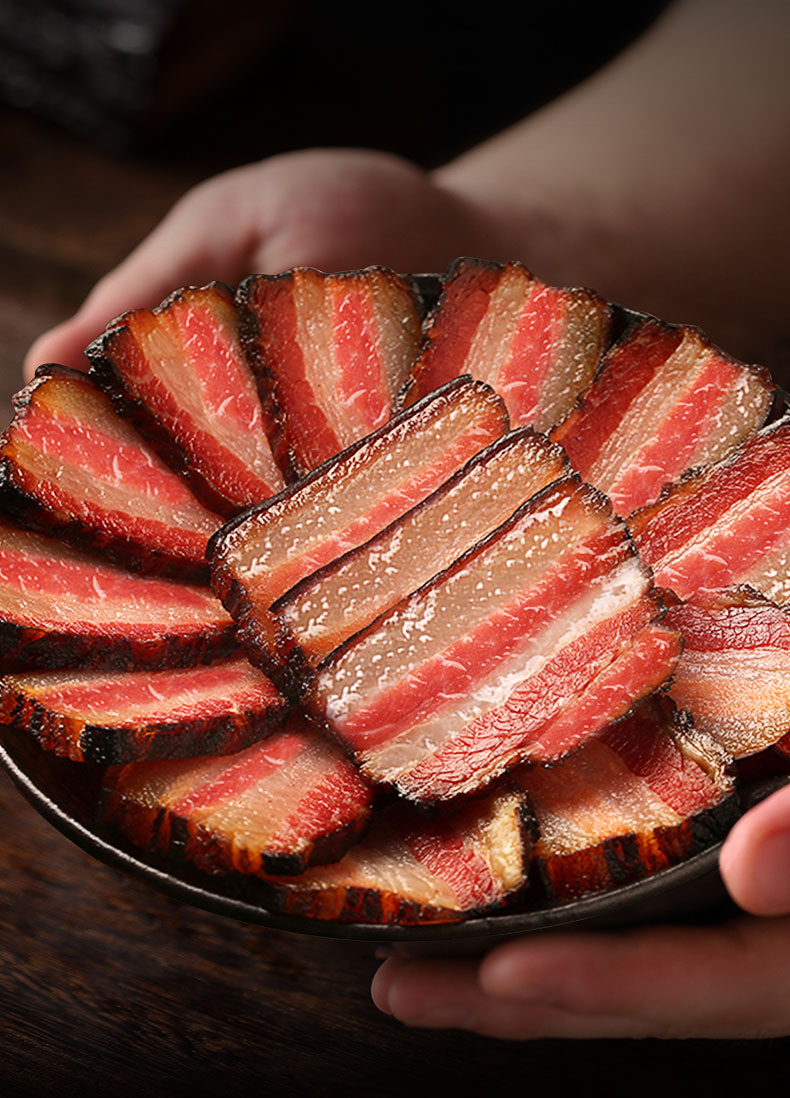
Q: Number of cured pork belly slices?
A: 15